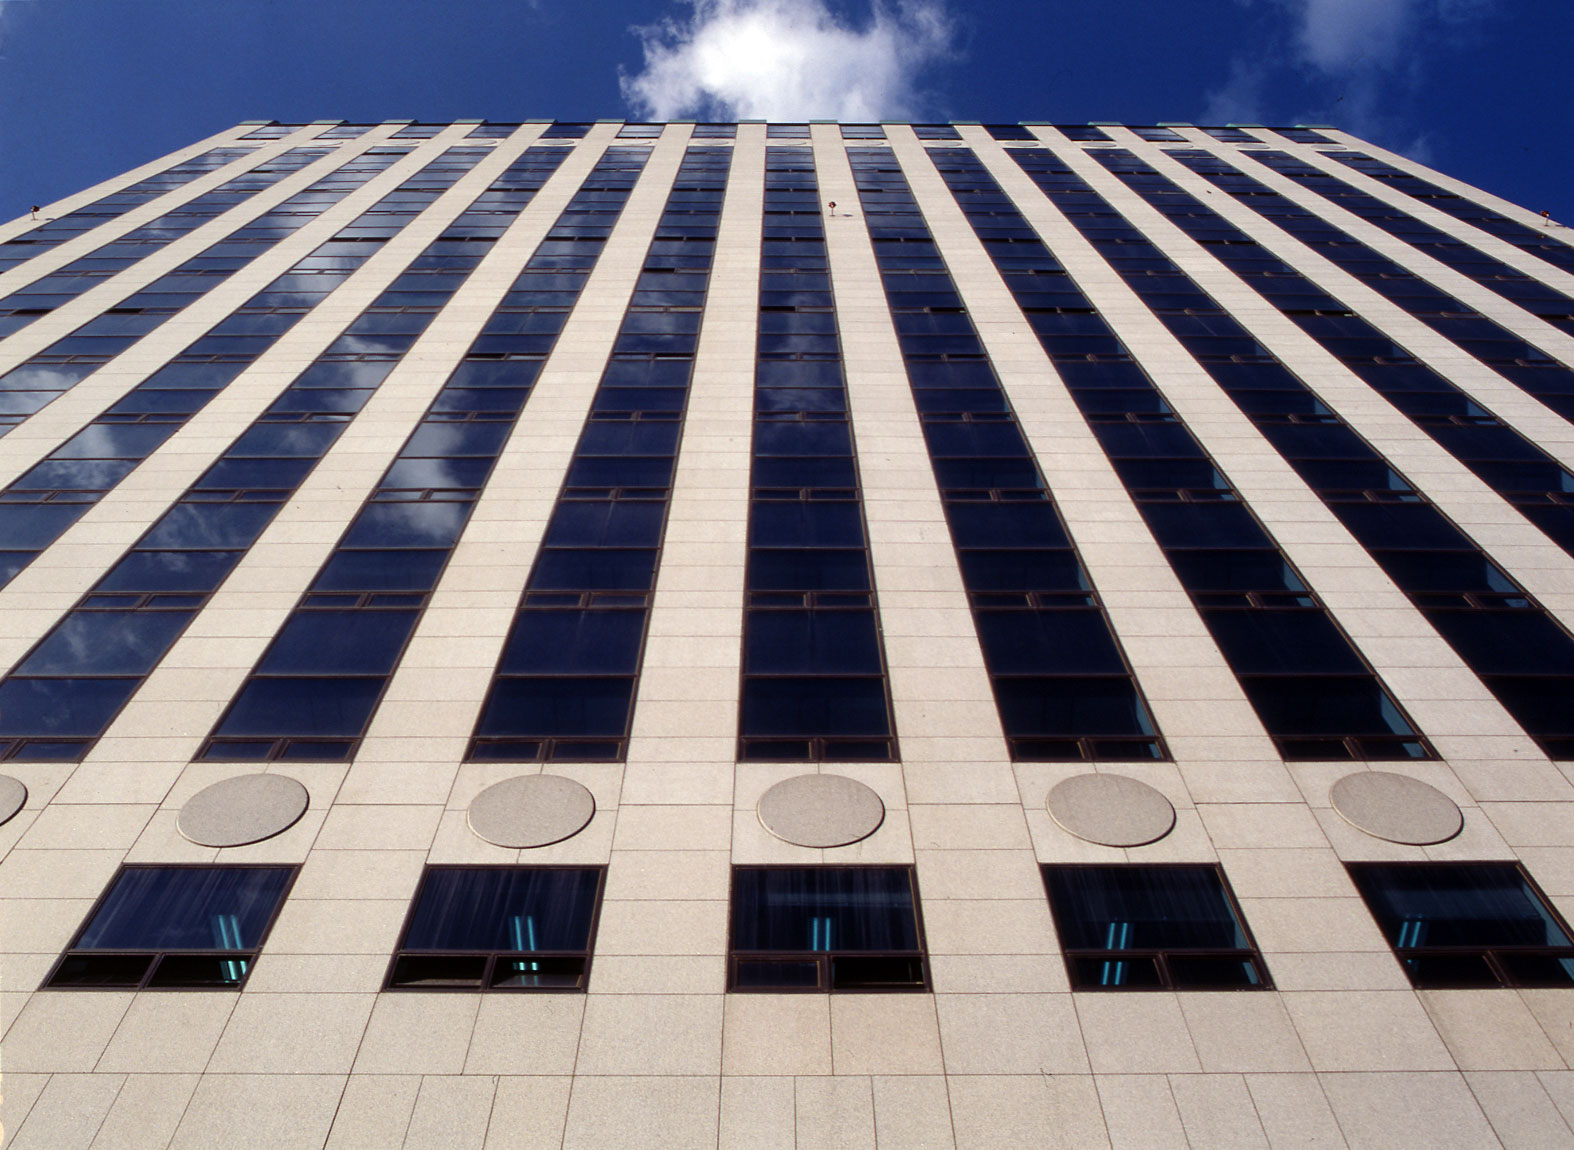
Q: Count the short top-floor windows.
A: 15